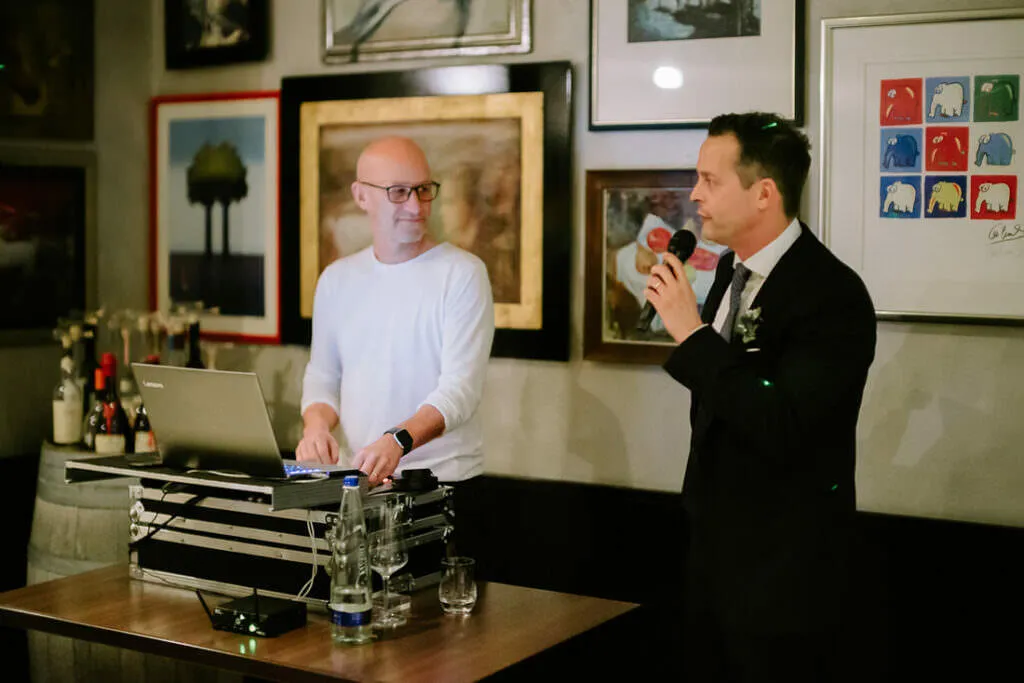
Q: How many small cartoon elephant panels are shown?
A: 9